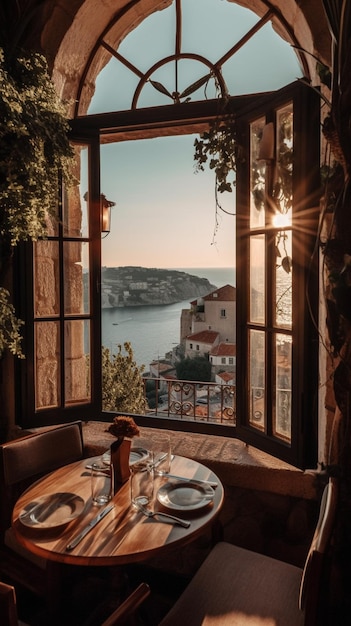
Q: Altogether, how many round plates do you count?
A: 3